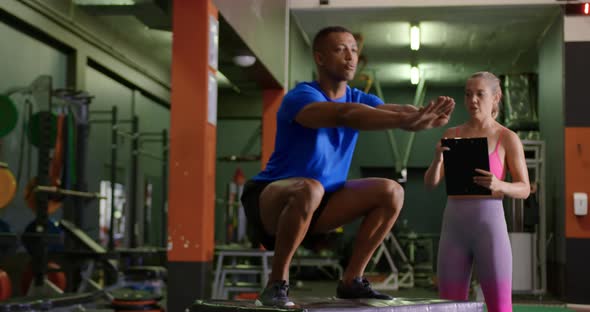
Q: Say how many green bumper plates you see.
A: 2